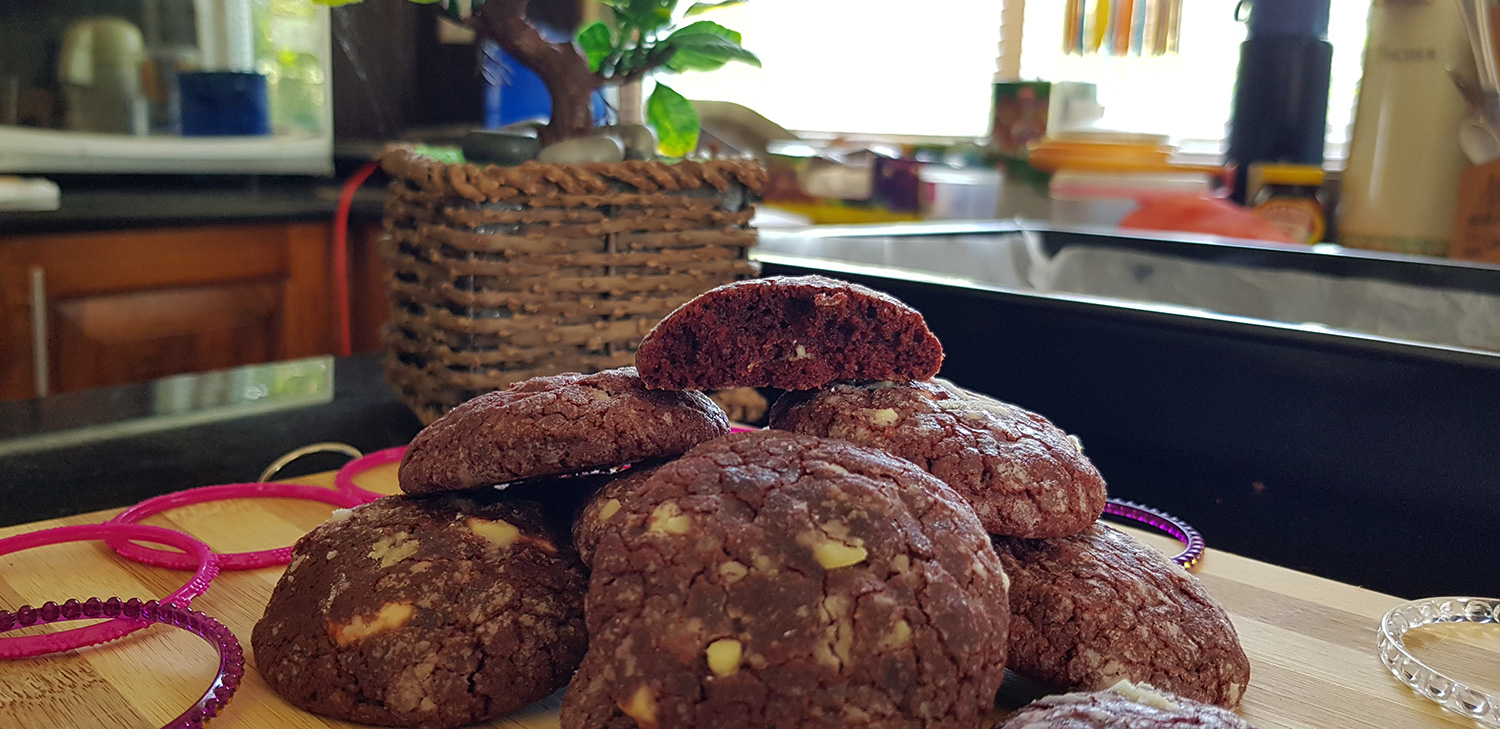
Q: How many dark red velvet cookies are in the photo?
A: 8